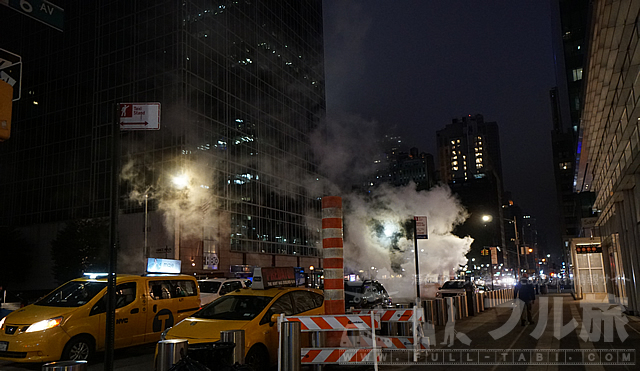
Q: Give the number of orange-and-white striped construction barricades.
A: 2